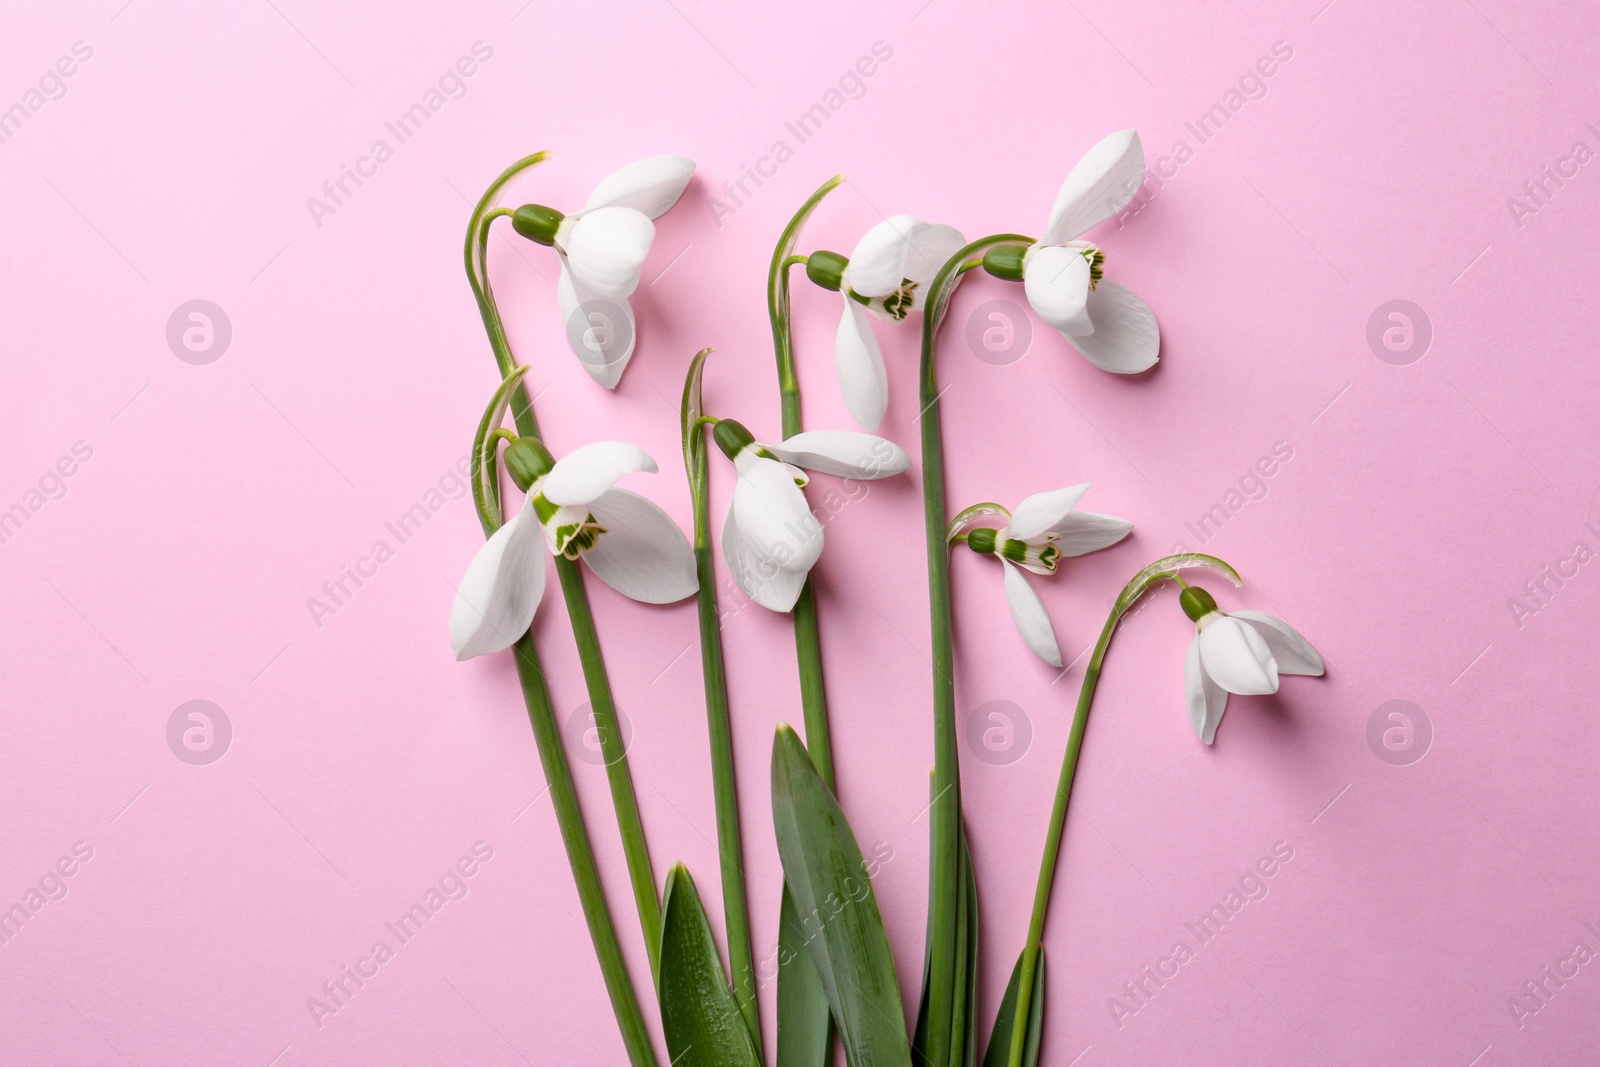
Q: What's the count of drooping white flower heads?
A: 7